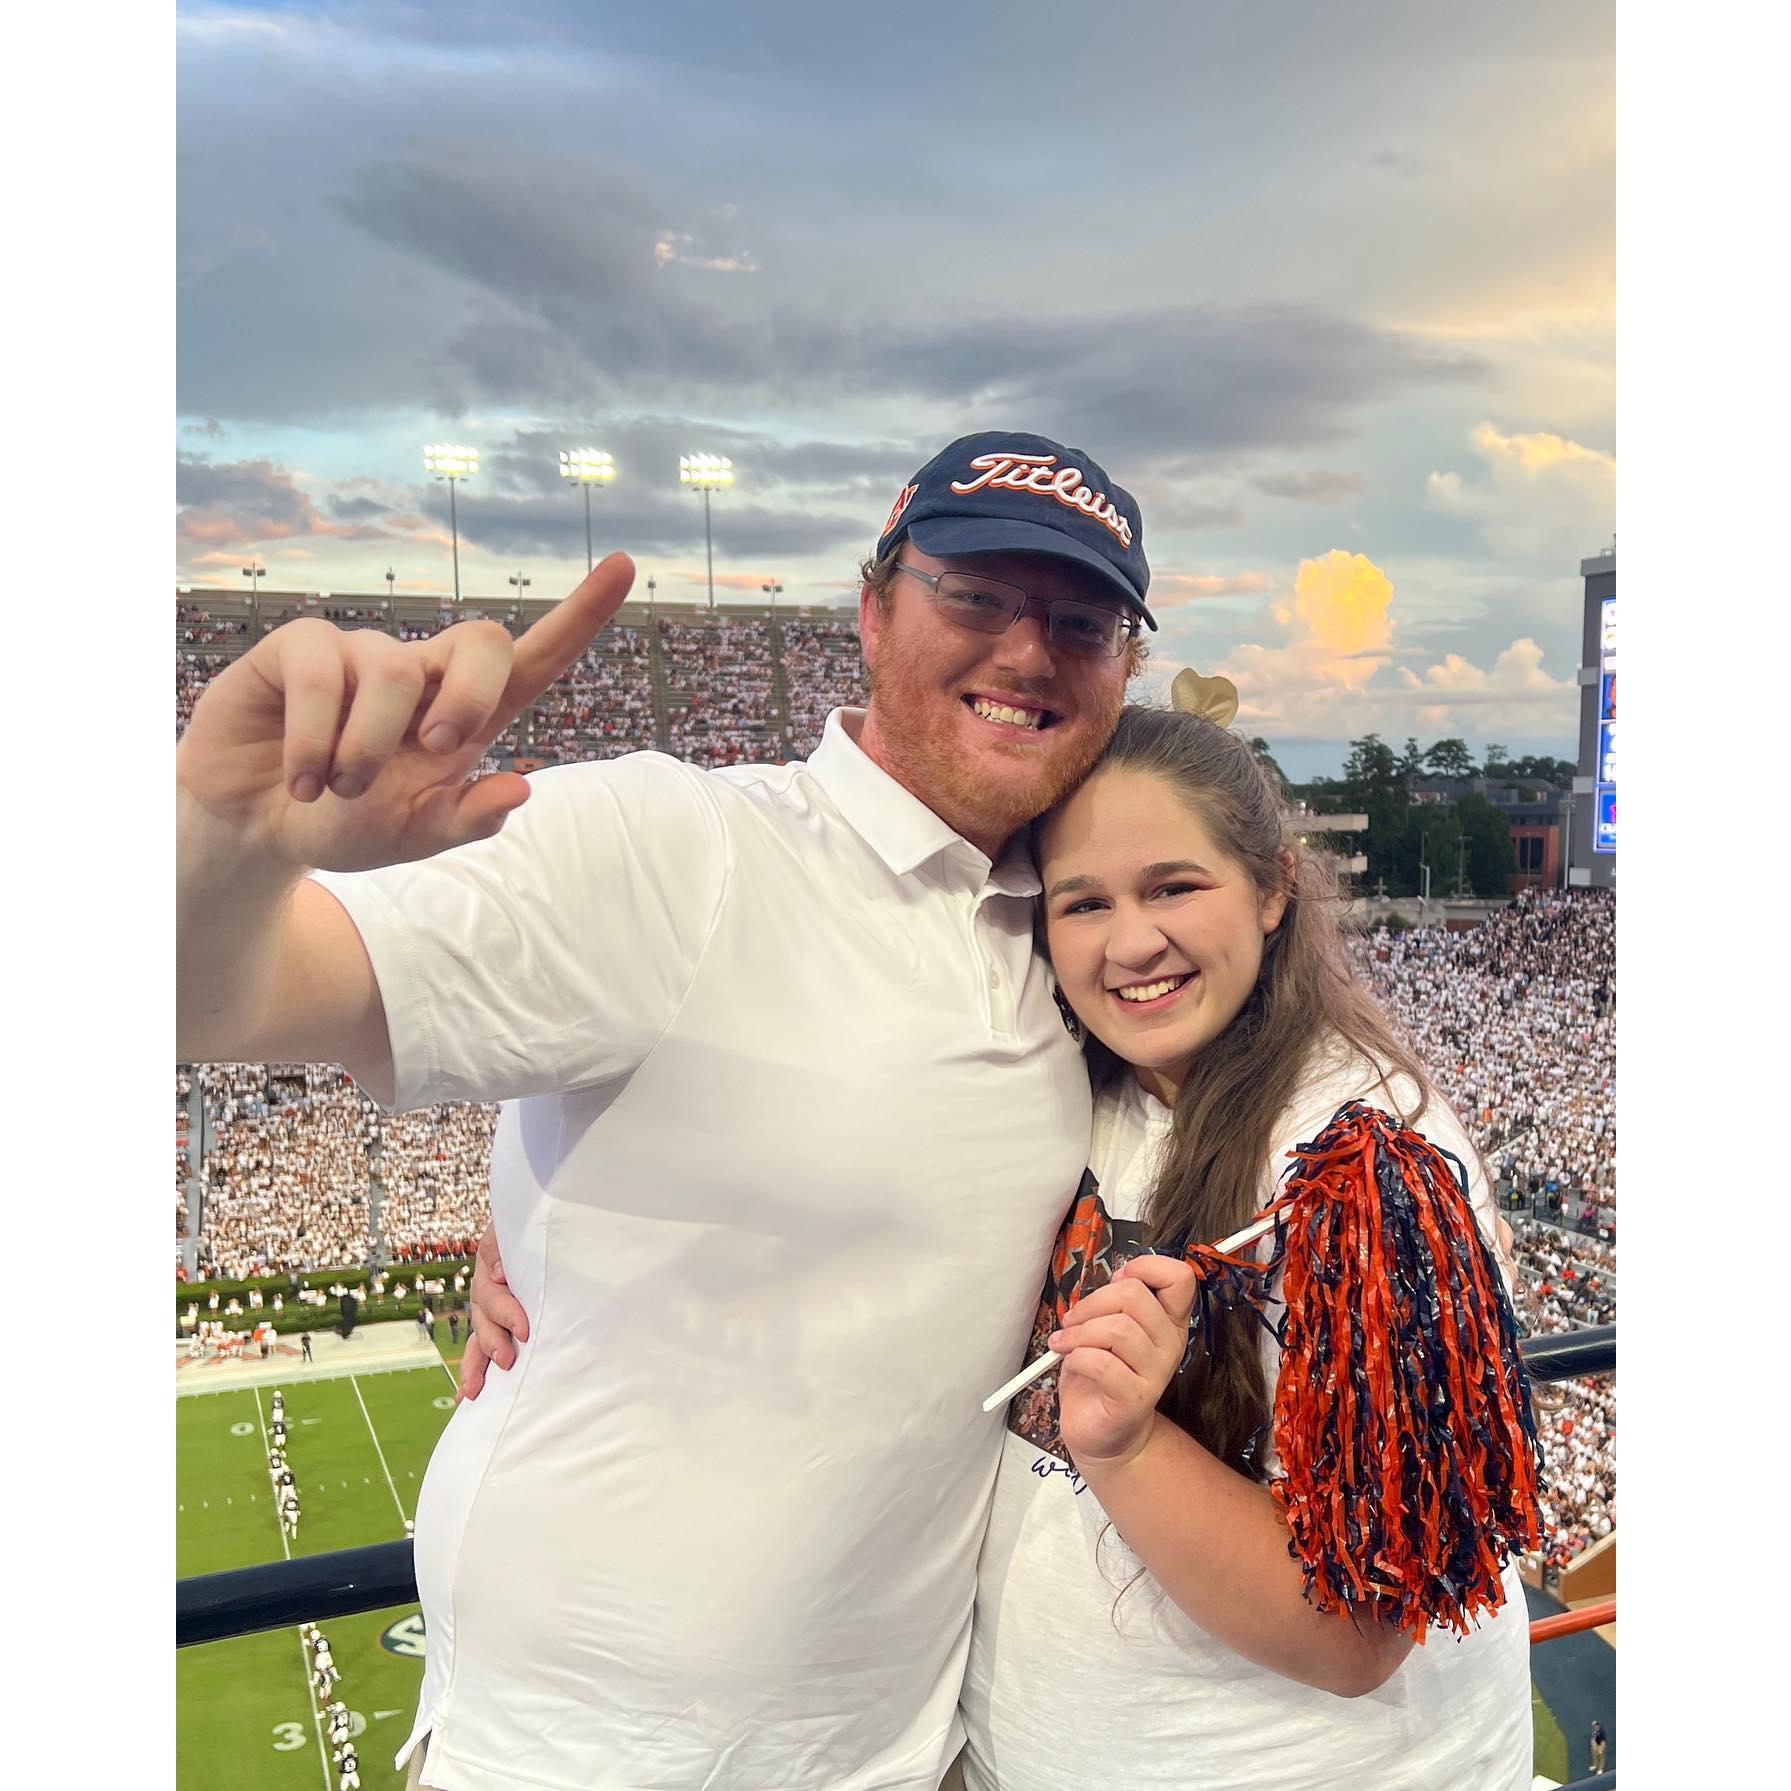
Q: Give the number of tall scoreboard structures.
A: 1